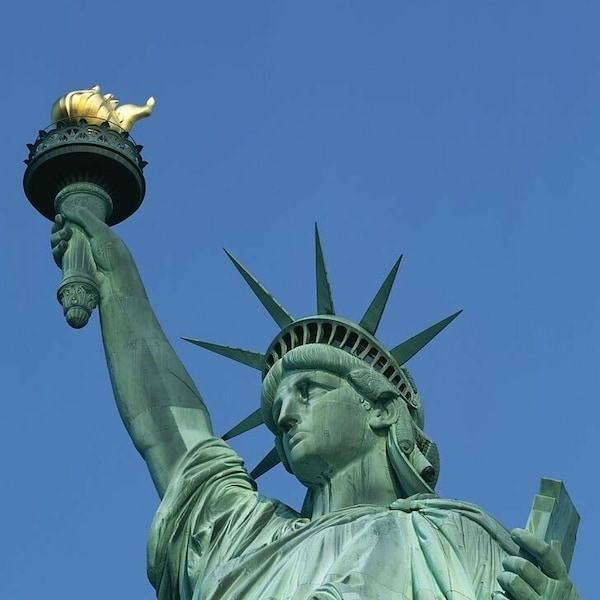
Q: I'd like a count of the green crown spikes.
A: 7